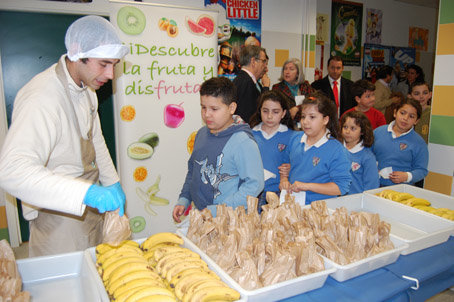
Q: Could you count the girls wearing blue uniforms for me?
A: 4